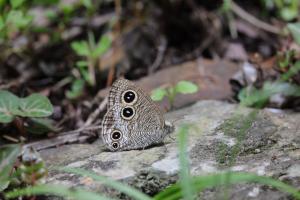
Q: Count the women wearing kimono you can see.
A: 0